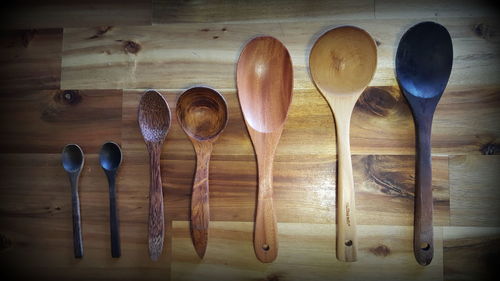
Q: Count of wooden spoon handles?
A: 7